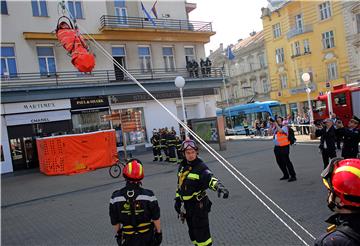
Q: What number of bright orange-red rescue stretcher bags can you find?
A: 1